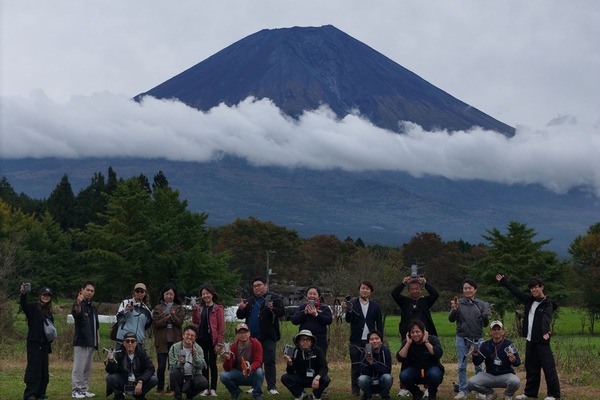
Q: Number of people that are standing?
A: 11